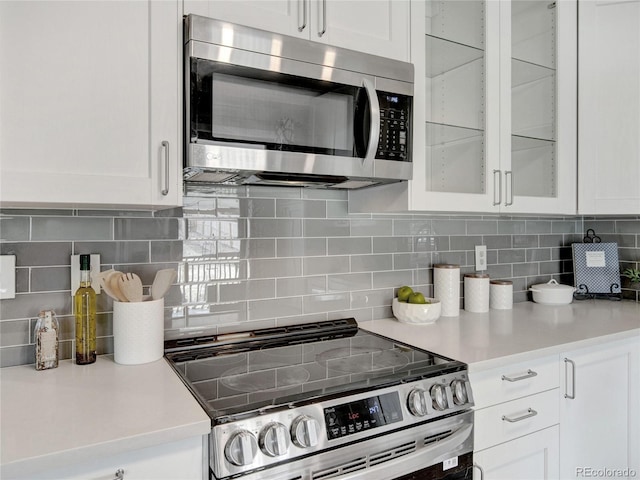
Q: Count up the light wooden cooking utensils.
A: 4